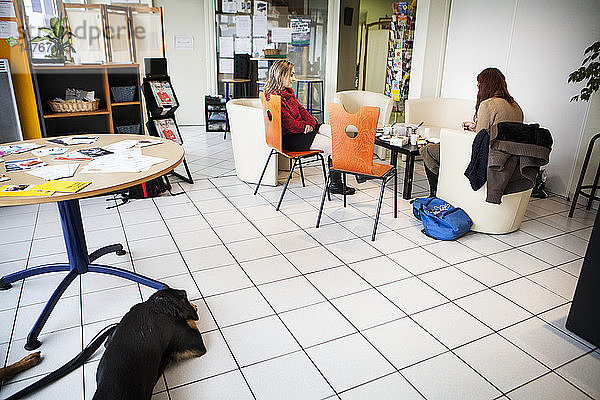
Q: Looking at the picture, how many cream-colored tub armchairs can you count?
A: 4